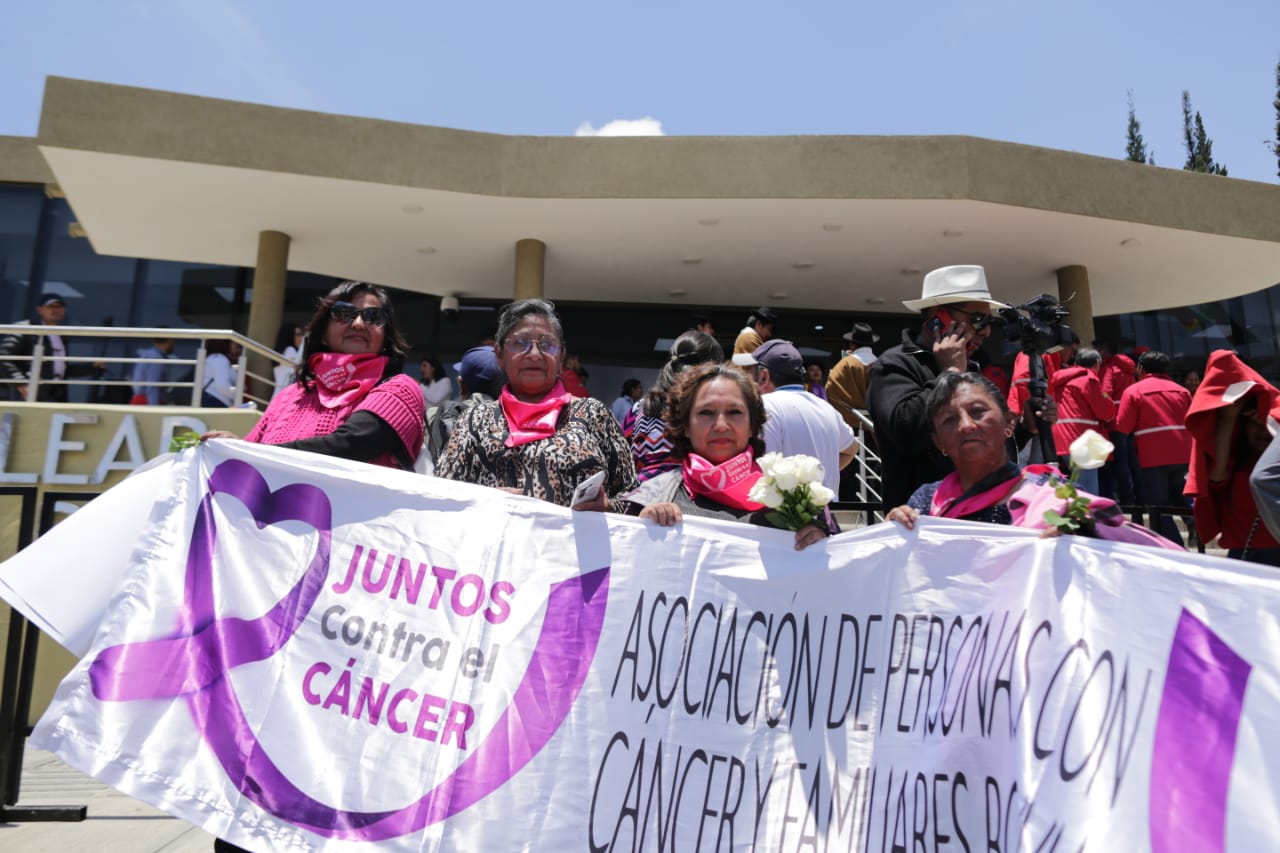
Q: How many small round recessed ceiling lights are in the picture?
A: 12